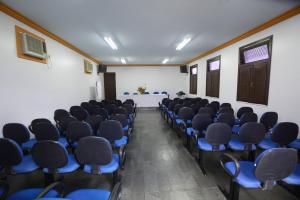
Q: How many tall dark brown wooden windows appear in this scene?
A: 3